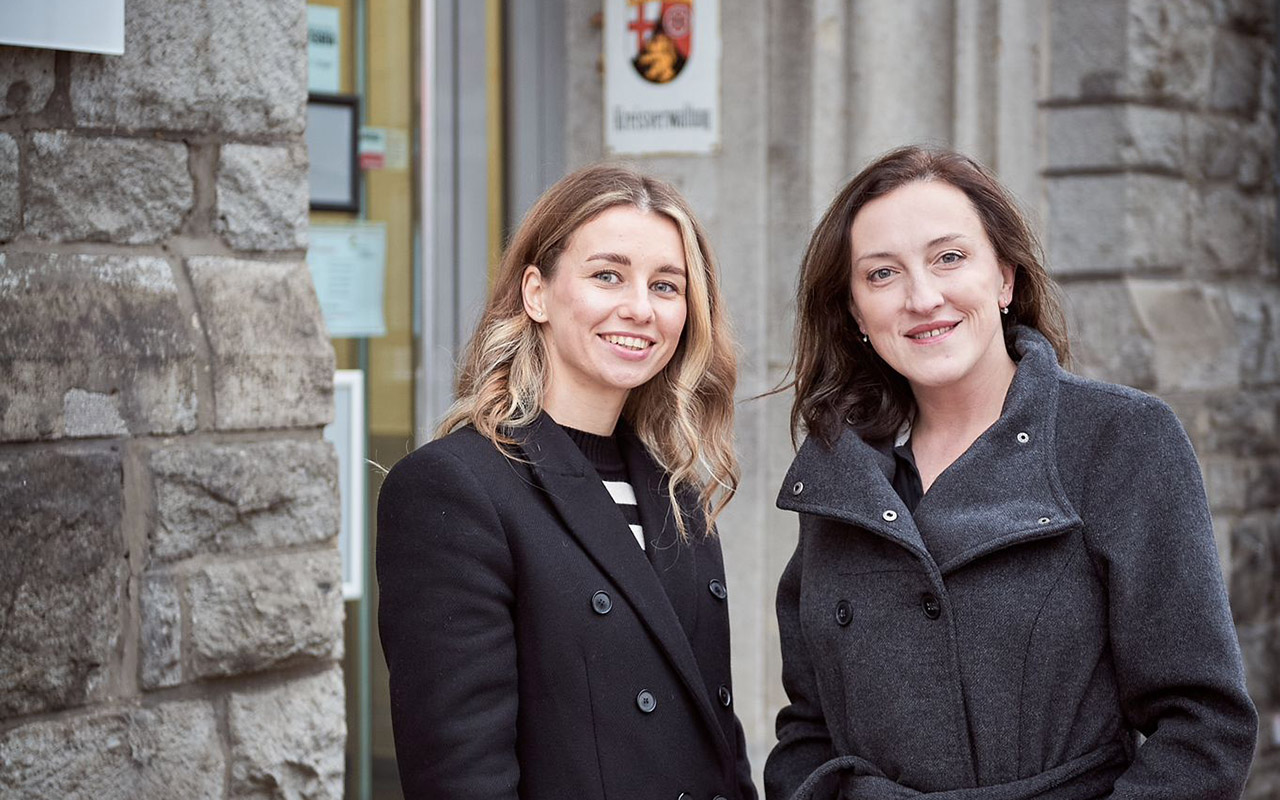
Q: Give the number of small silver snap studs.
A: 4